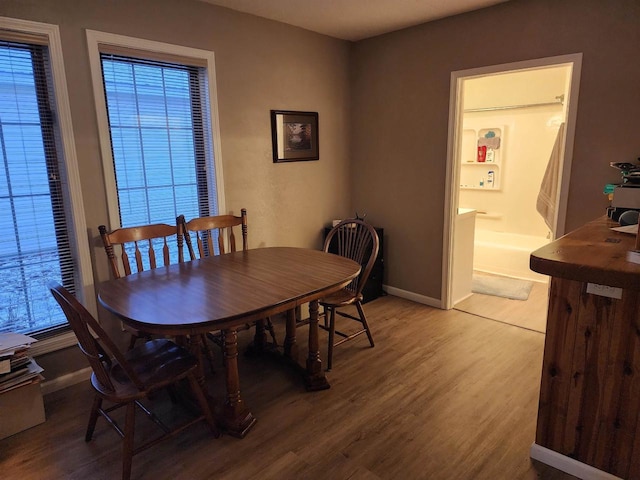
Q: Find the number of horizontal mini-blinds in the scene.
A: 2